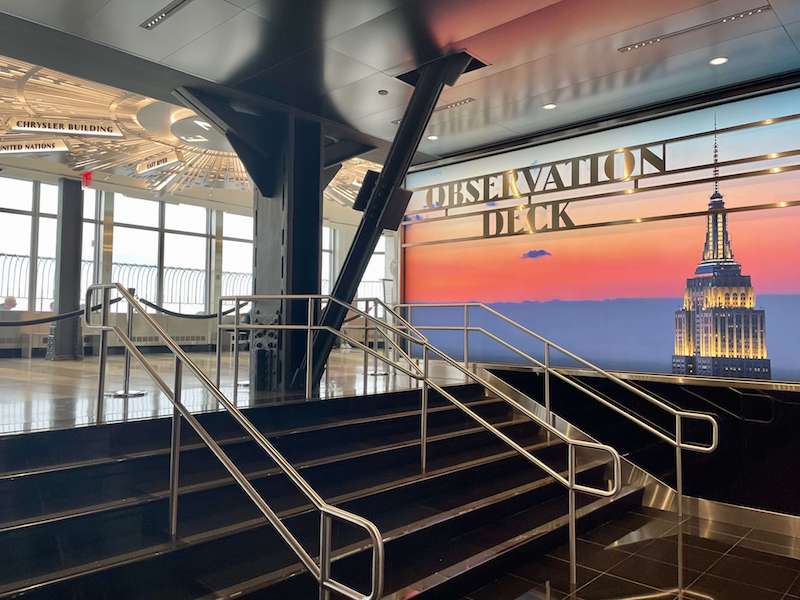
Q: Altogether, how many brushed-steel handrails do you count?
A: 3